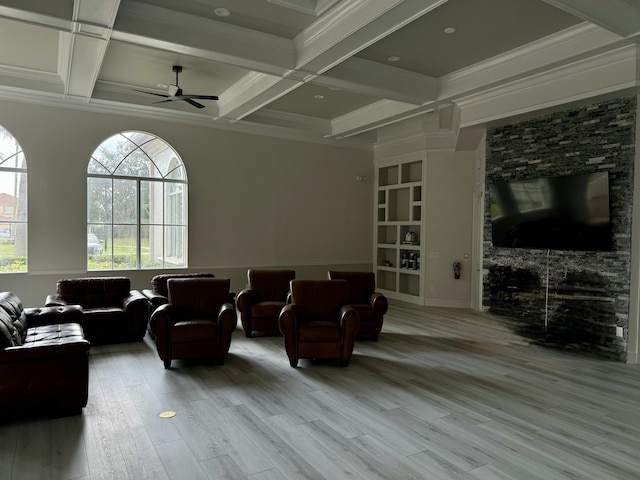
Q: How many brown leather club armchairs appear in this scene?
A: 4